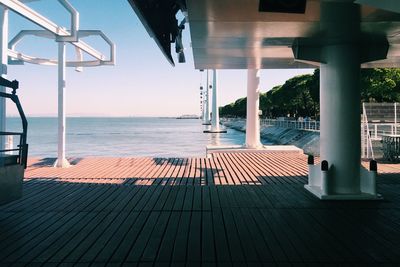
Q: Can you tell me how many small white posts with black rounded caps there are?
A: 3